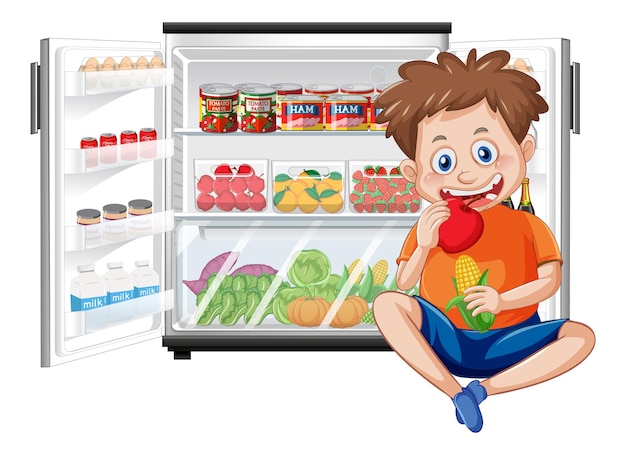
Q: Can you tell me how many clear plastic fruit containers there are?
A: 3